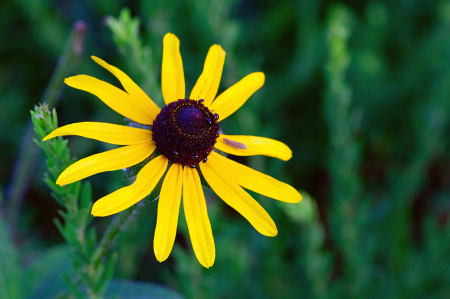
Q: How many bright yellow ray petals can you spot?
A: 13